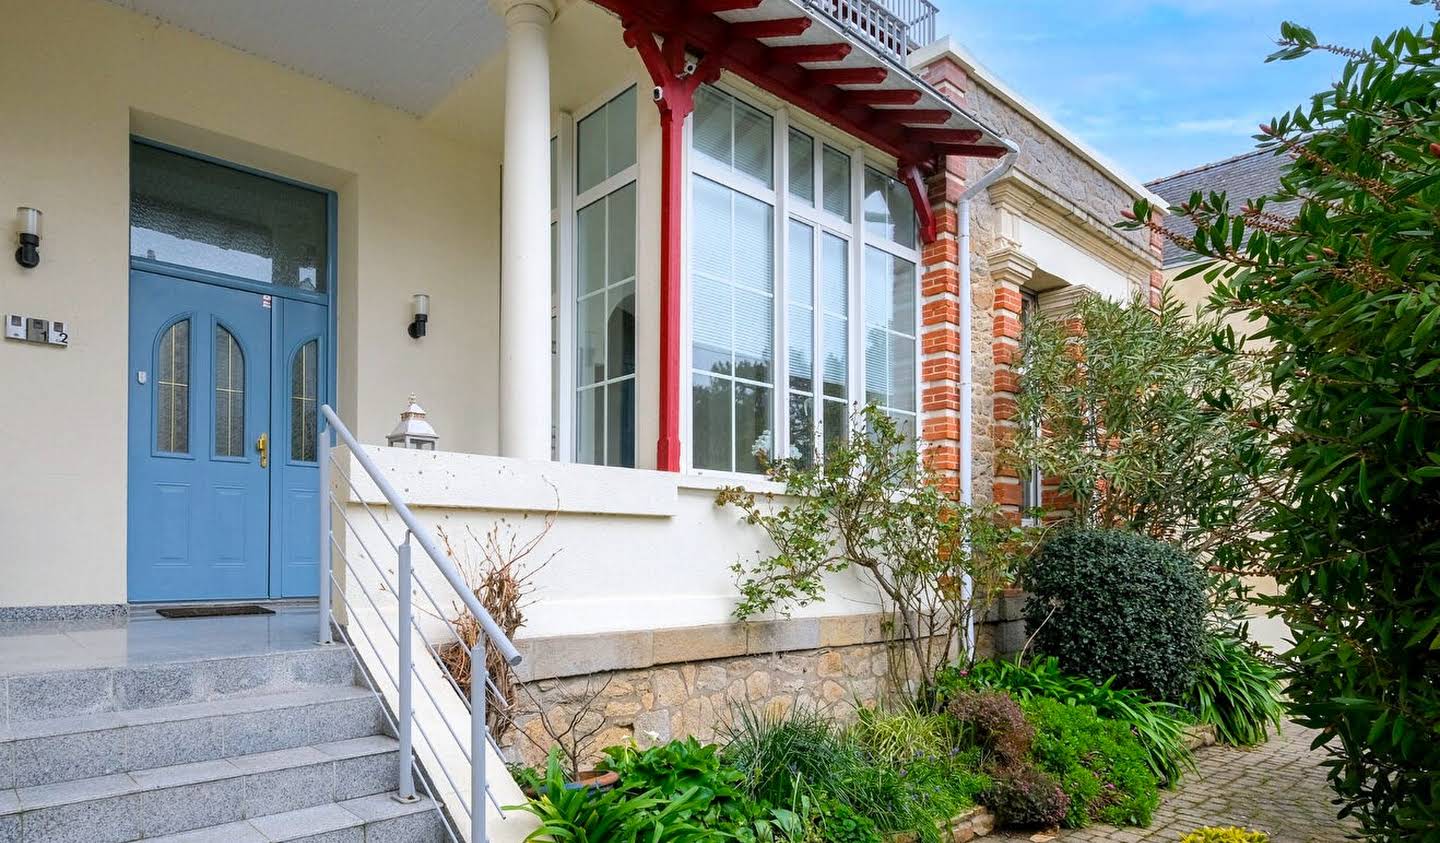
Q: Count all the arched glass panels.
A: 3